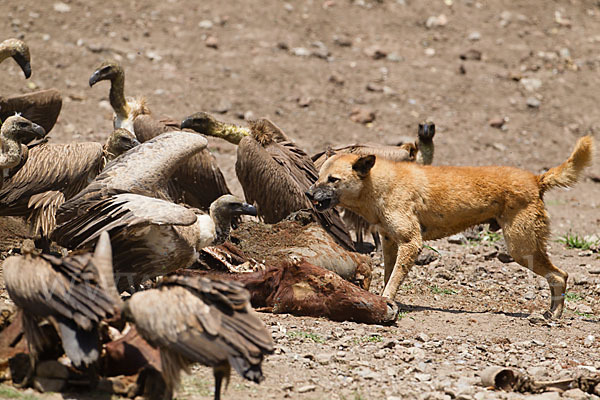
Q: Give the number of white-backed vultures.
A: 9